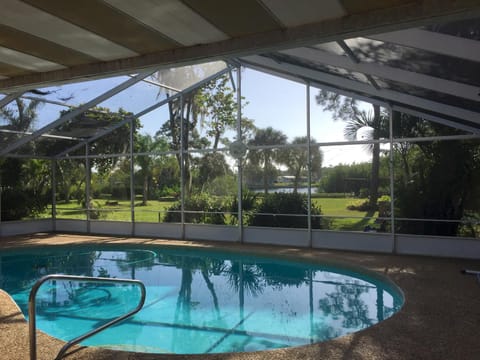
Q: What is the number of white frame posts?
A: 7